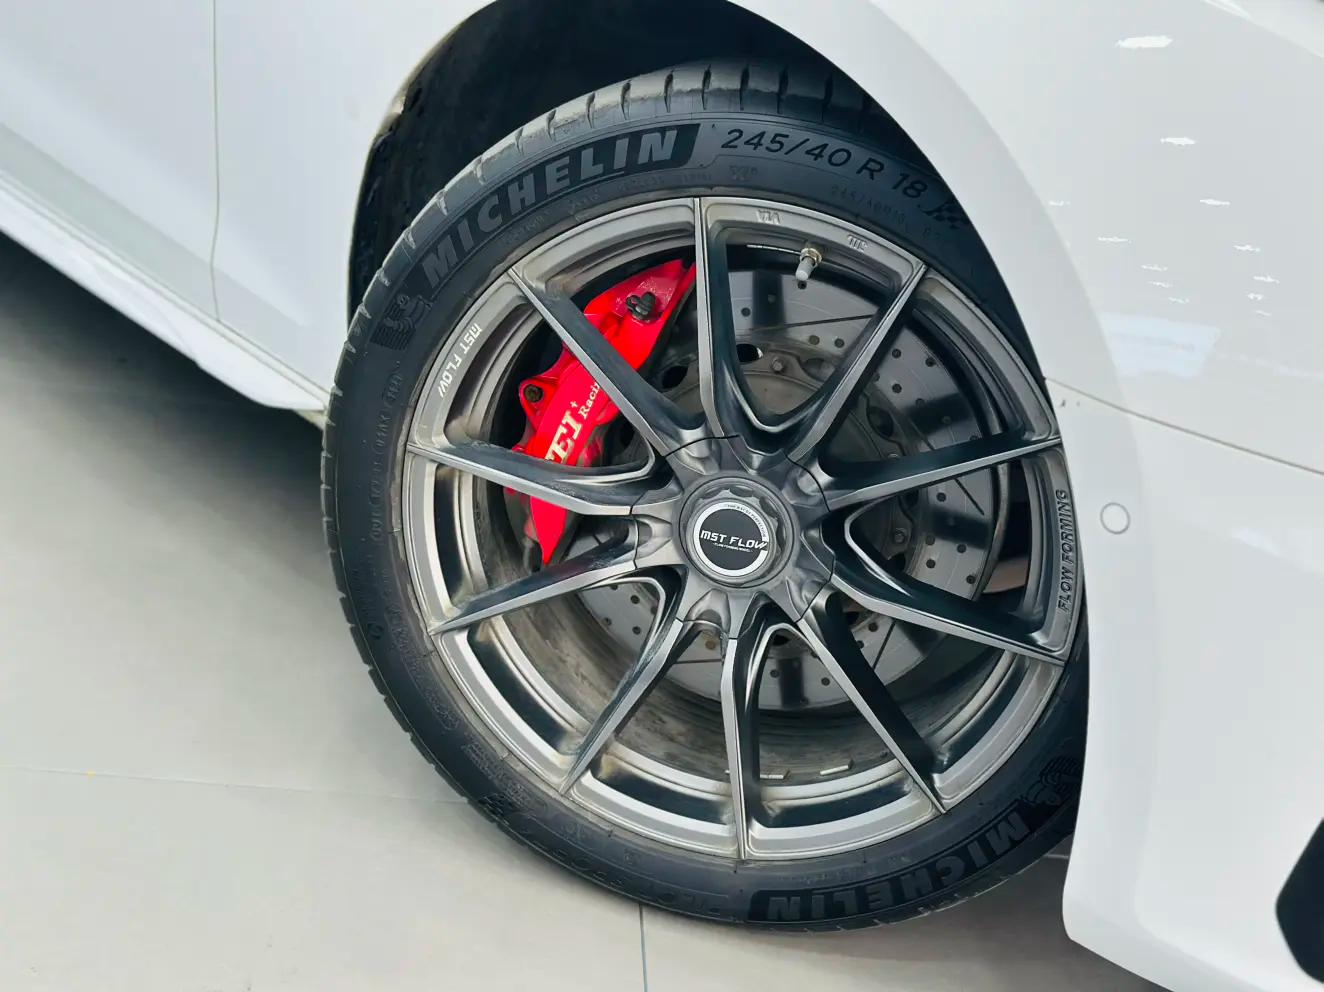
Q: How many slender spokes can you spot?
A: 10